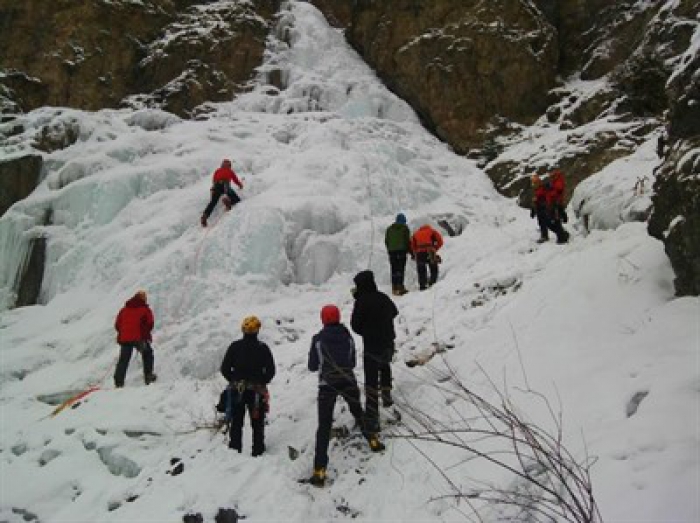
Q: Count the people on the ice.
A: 9